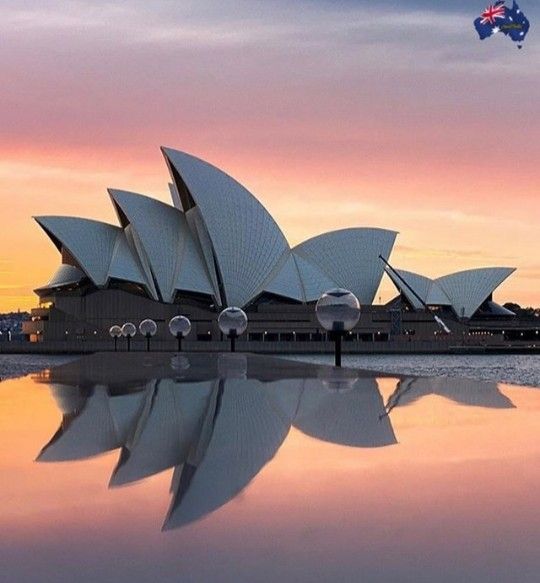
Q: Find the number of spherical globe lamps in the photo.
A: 6